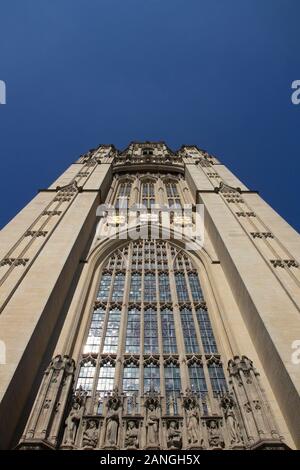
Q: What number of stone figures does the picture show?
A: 9